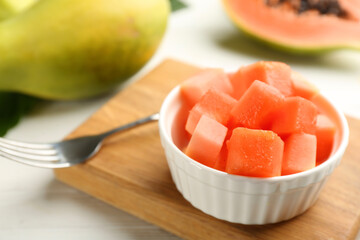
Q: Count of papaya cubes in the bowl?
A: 10